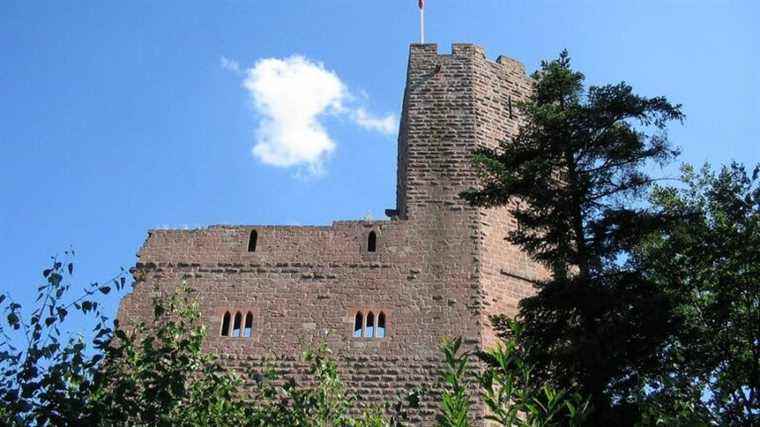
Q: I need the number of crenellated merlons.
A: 3